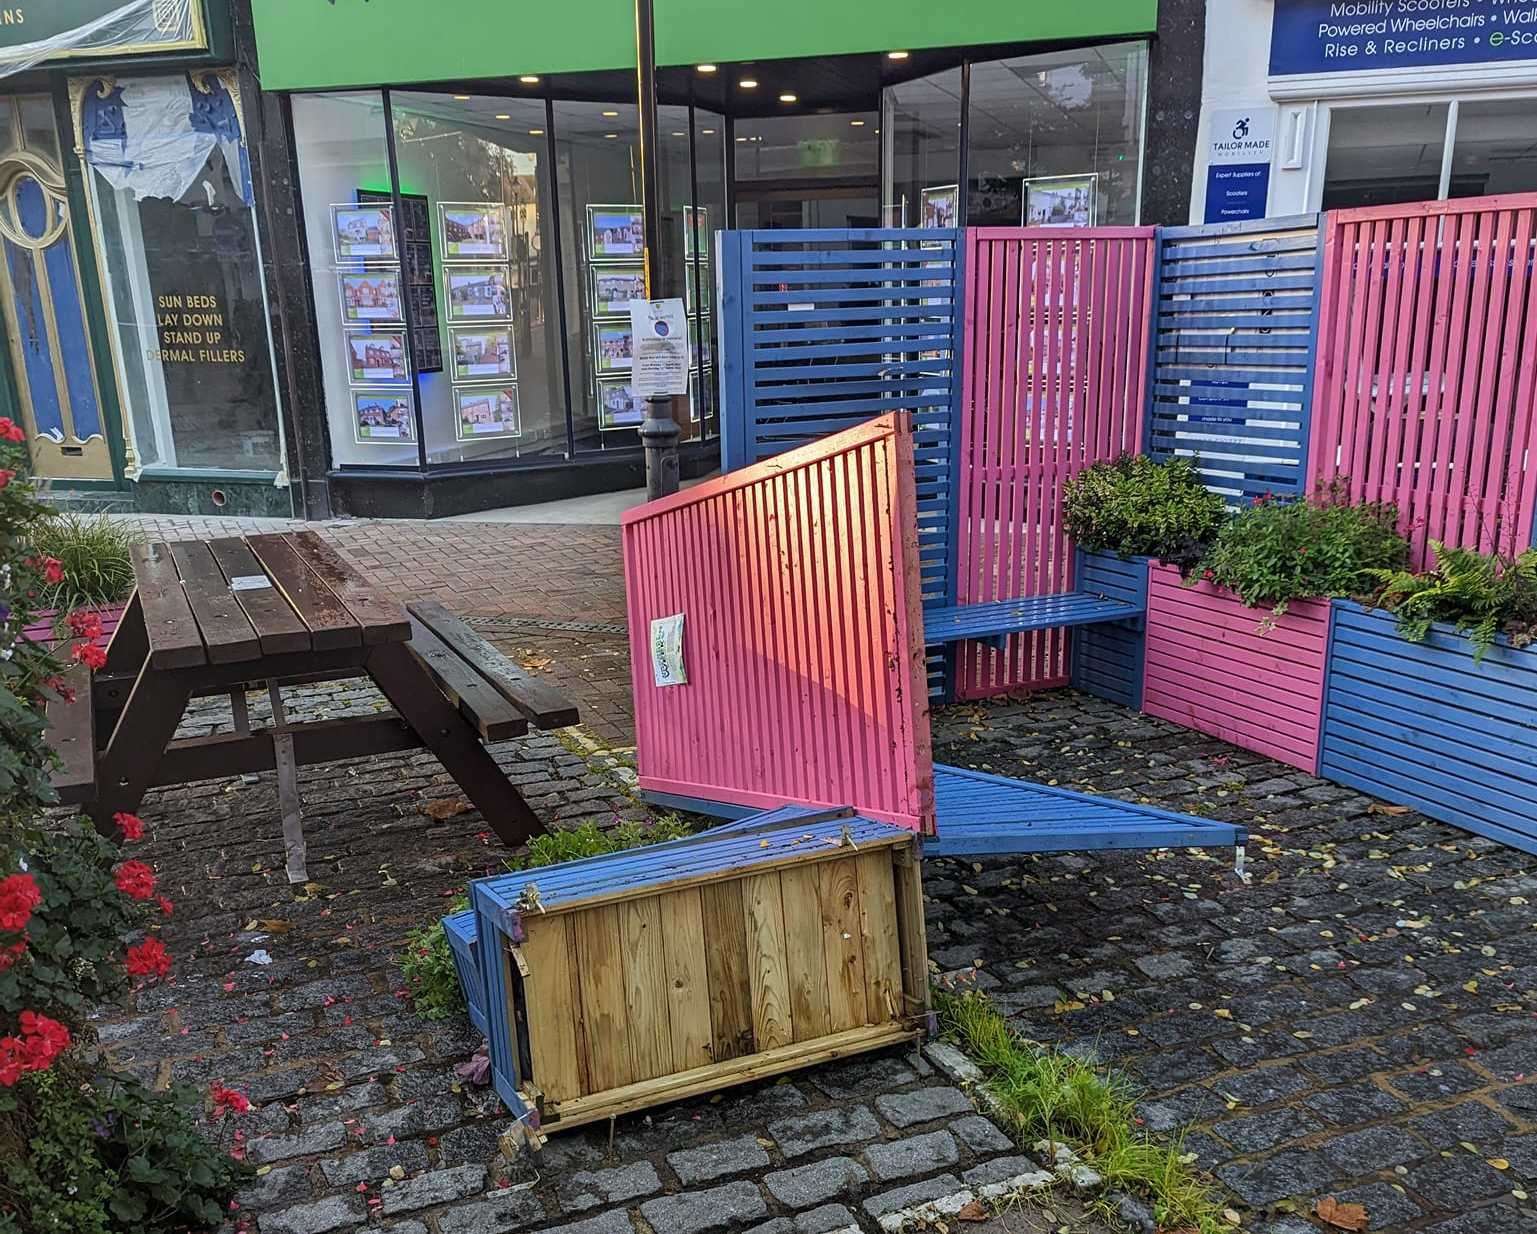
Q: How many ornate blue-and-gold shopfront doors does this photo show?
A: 1